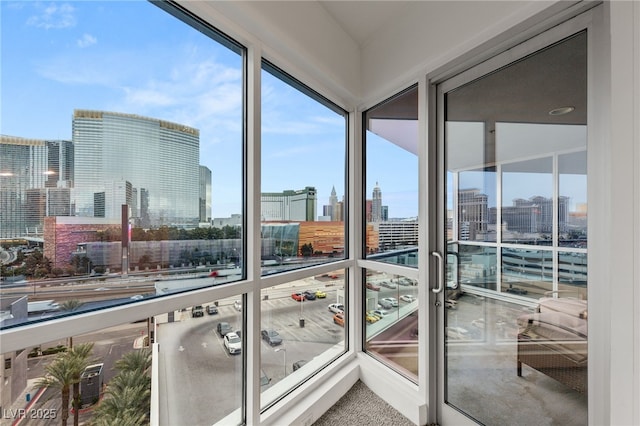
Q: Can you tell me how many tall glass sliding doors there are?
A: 1